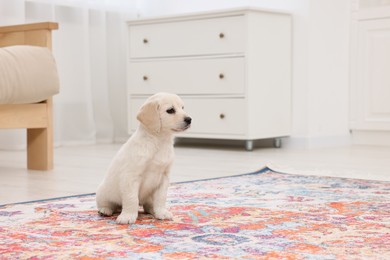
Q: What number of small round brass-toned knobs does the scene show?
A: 5